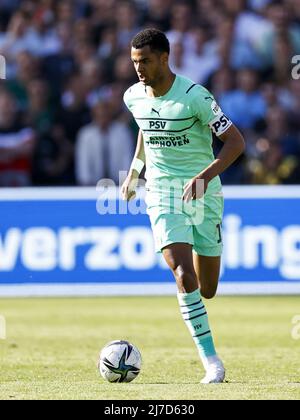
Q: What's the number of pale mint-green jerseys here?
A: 1